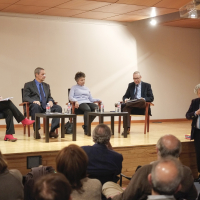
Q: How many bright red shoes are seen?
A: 2